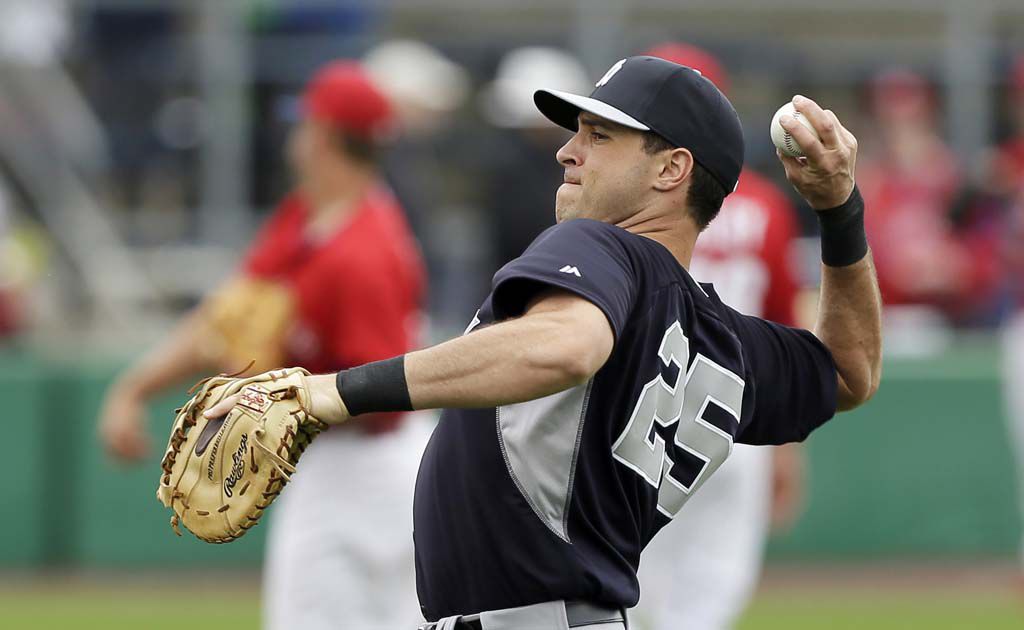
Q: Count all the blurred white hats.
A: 2